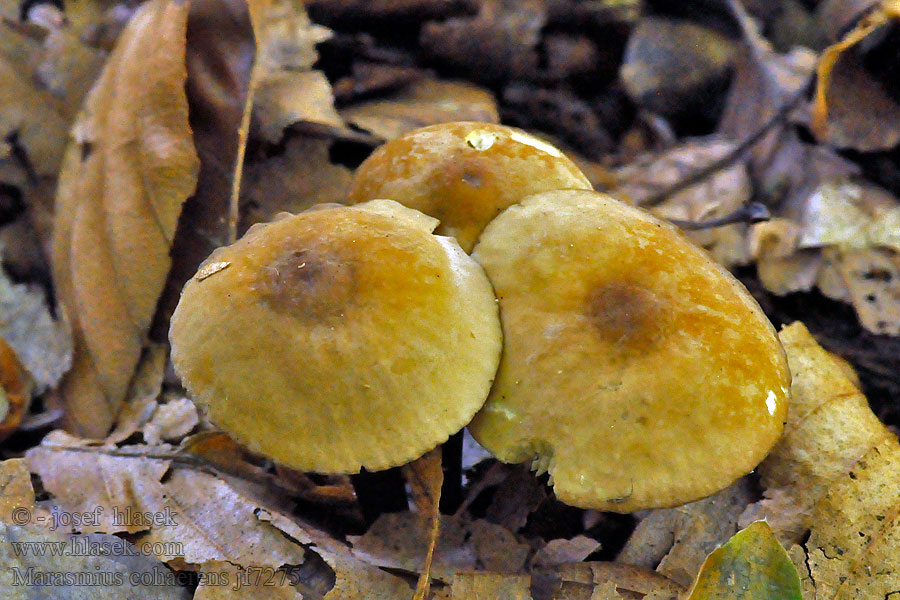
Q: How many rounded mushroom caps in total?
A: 3